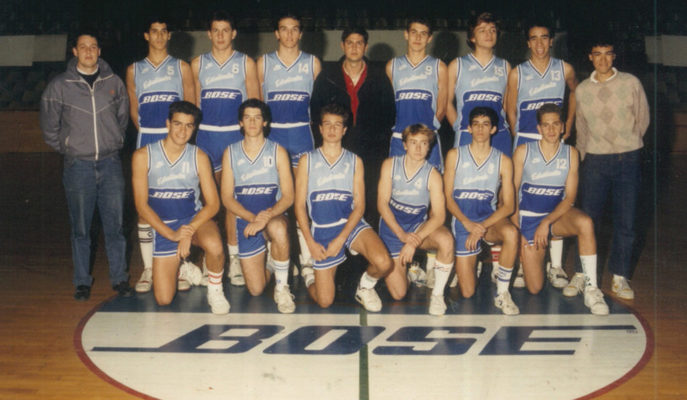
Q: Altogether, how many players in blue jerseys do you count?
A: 12